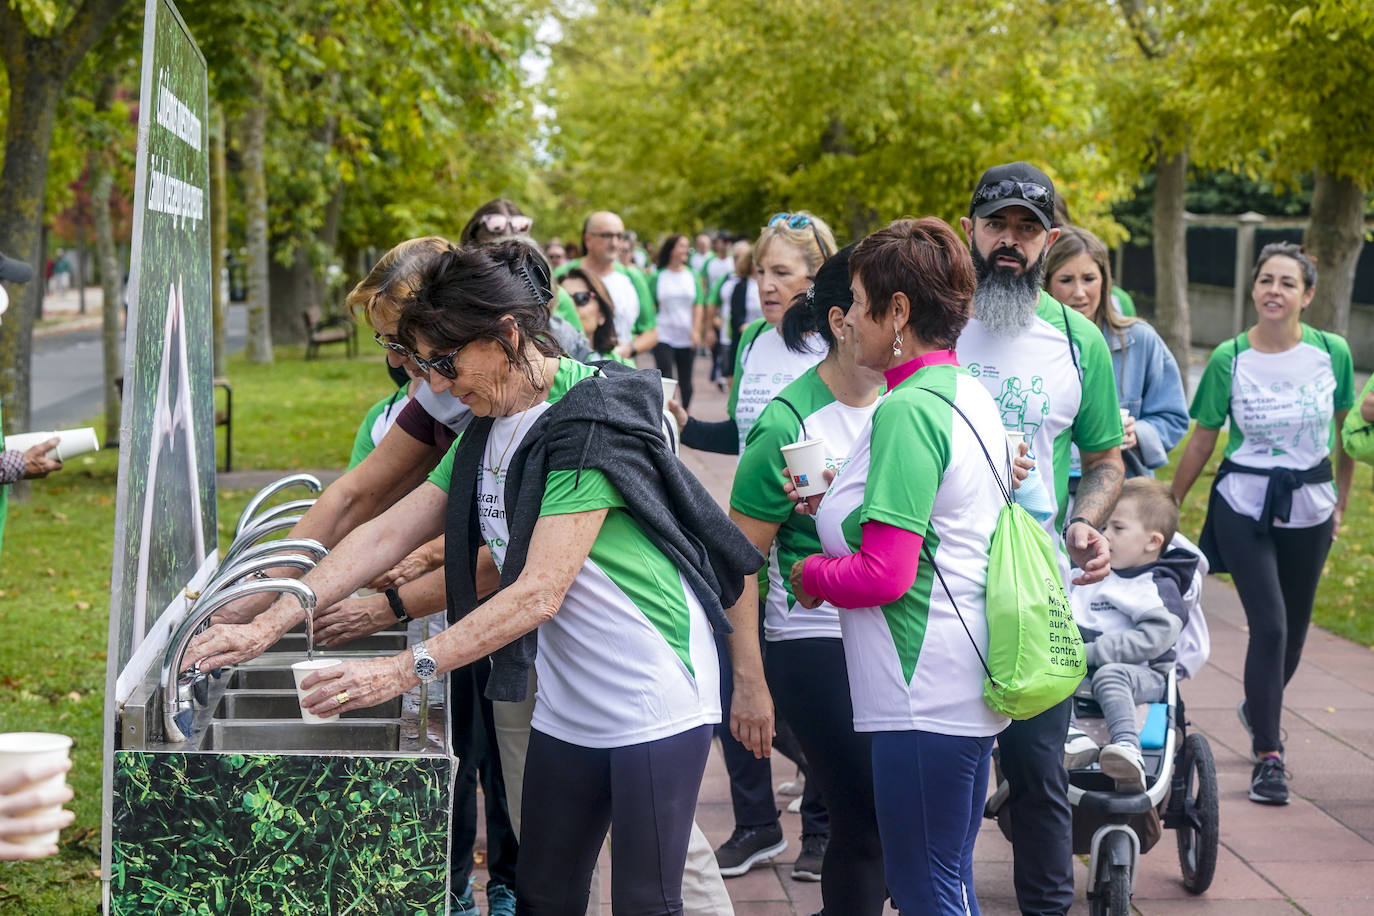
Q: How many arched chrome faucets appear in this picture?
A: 6